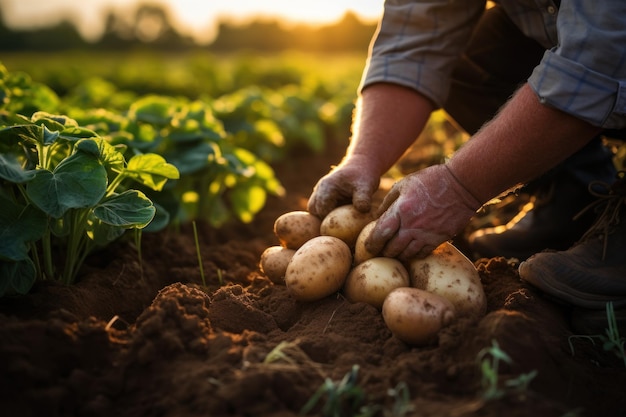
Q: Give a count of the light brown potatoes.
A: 8